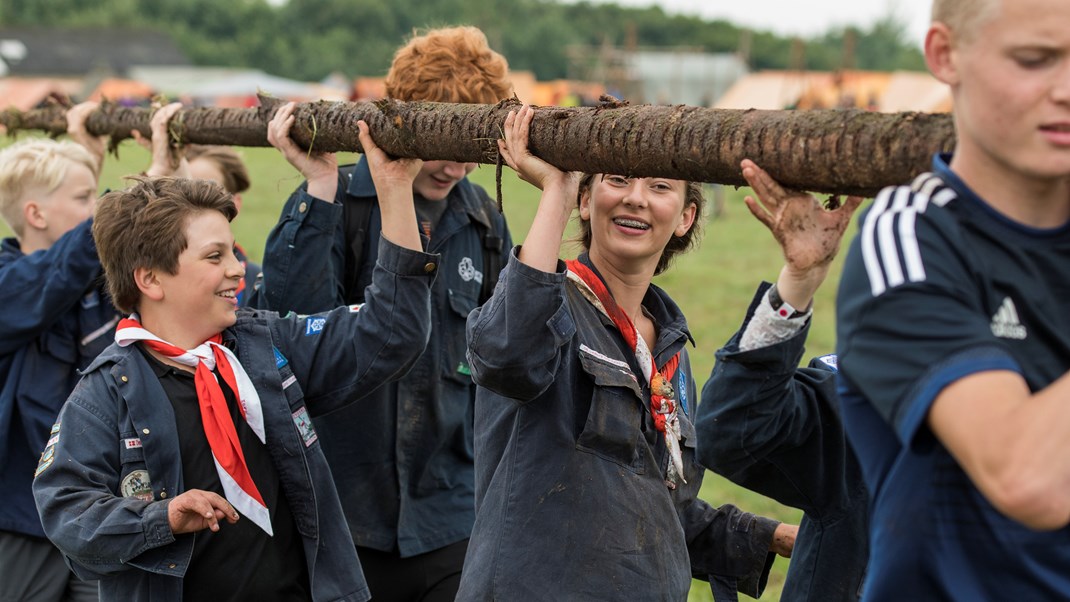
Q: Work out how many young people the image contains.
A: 7